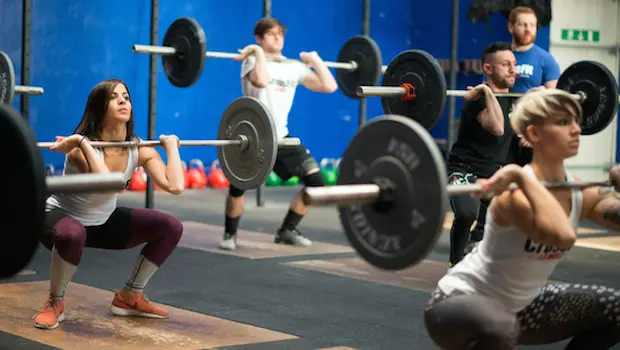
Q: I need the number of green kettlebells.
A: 3